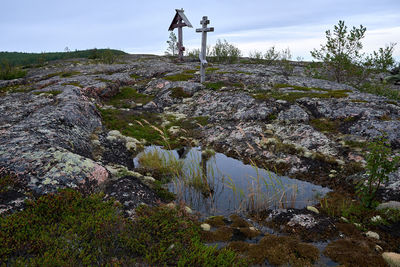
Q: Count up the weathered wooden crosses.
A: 2